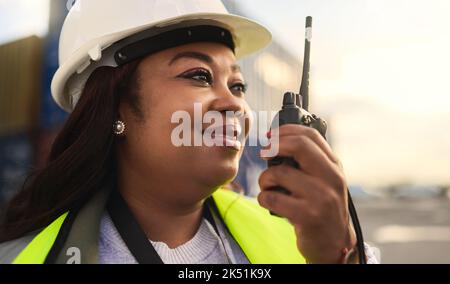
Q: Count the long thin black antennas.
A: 1